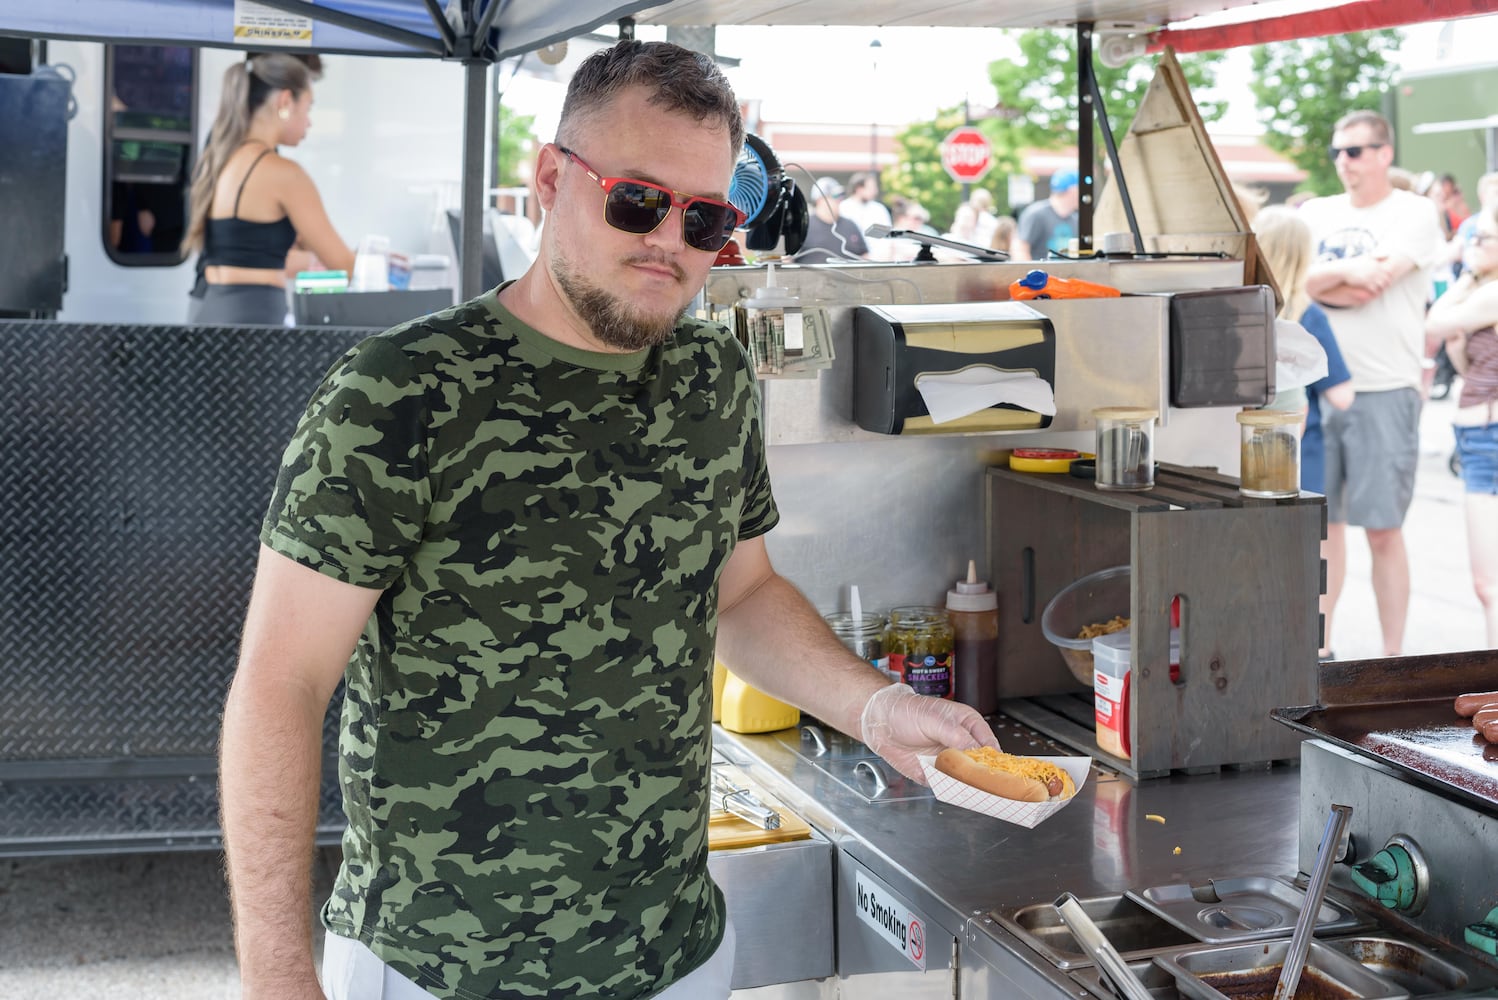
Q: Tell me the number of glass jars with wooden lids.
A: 2